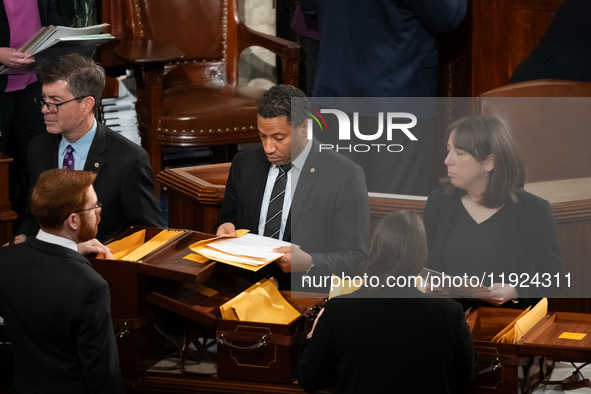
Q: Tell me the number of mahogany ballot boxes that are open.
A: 3